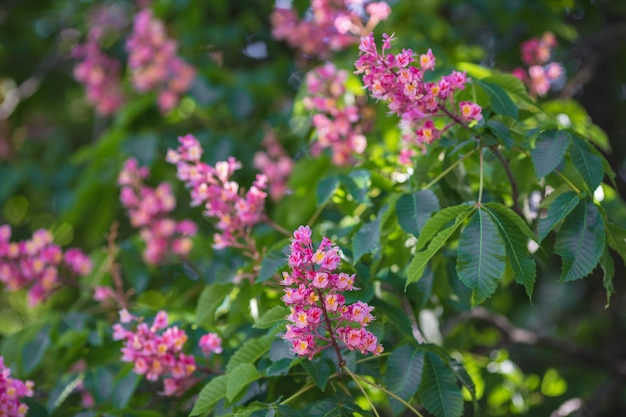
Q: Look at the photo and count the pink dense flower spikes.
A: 13